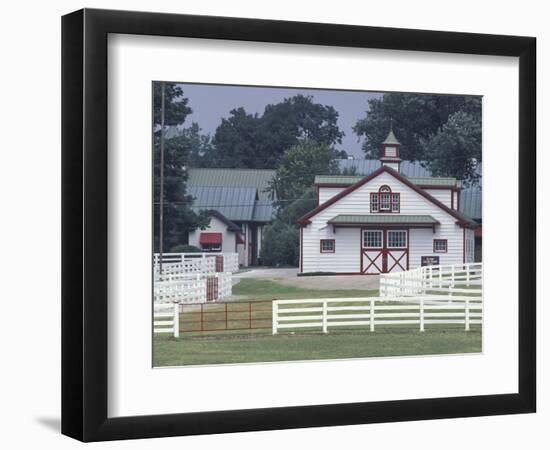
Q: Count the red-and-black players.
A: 0